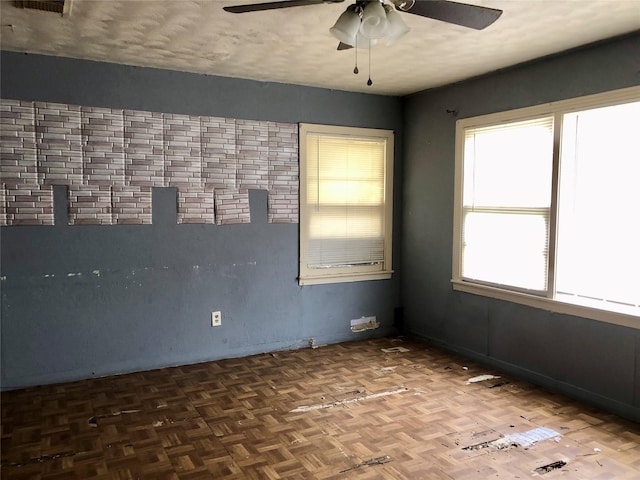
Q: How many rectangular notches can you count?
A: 3